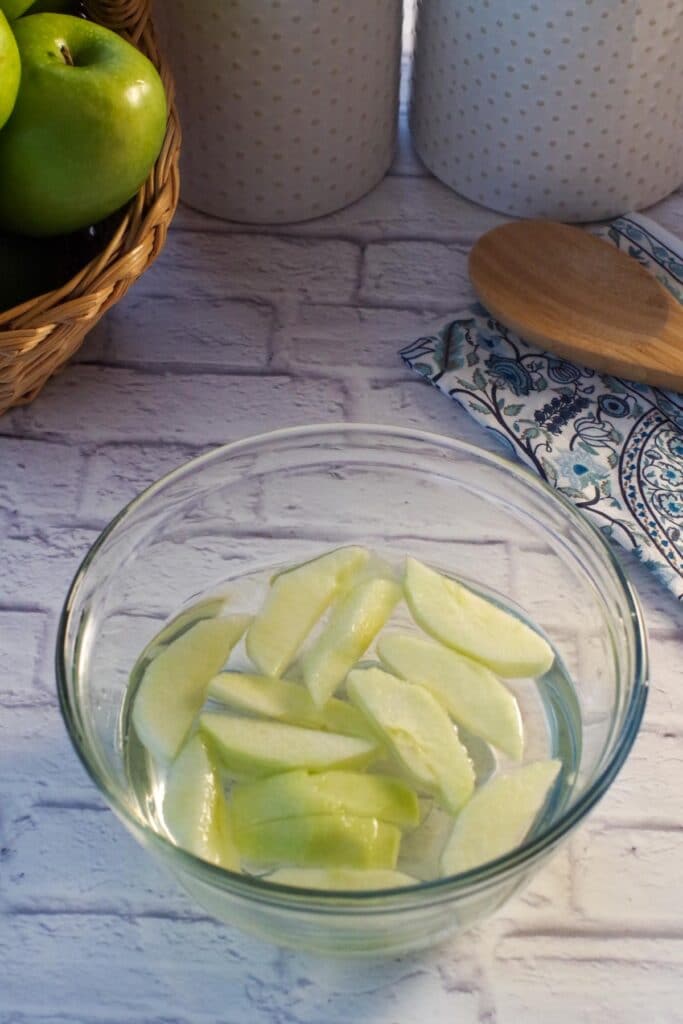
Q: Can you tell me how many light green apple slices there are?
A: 13